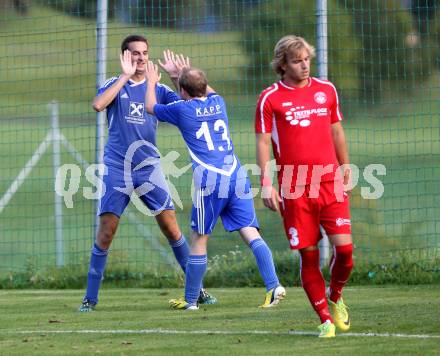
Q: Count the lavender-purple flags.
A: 0